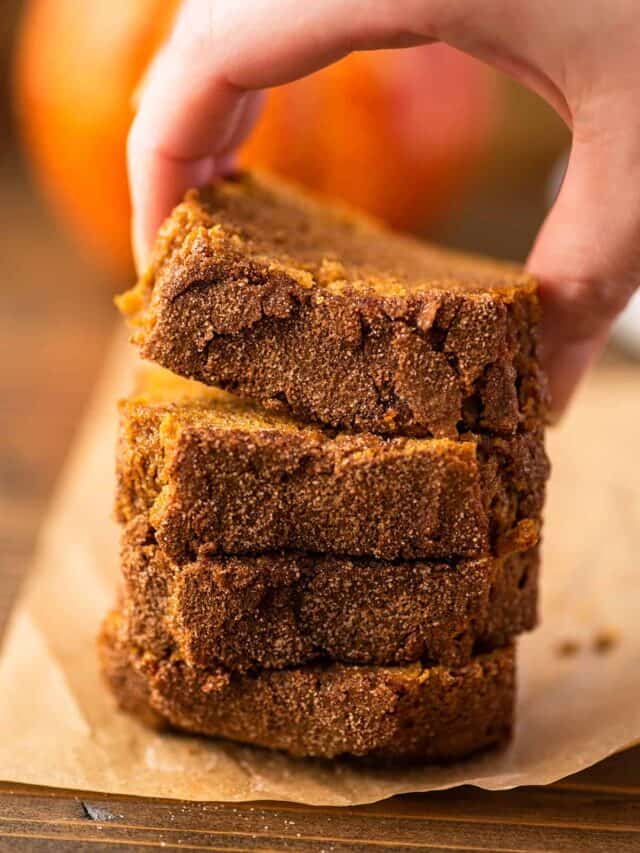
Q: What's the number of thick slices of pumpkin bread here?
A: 4